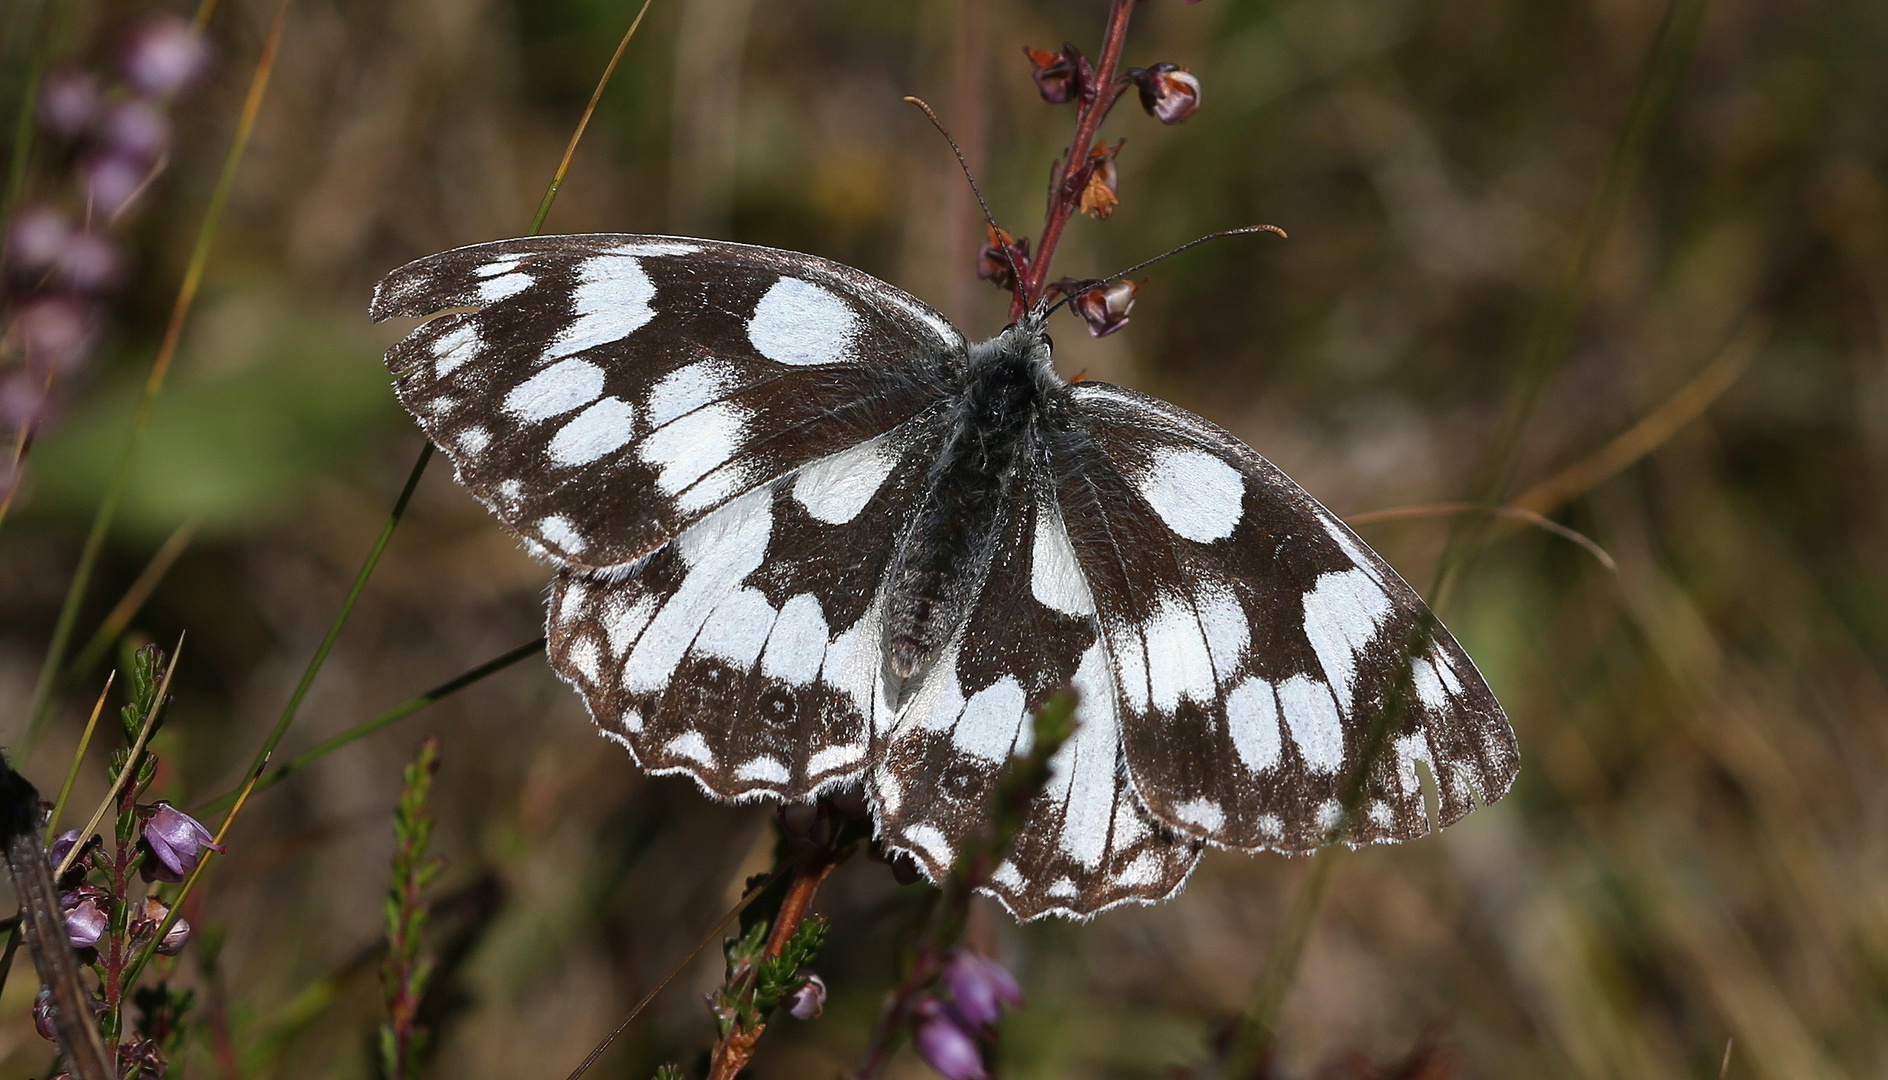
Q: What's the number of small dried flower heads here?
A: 5